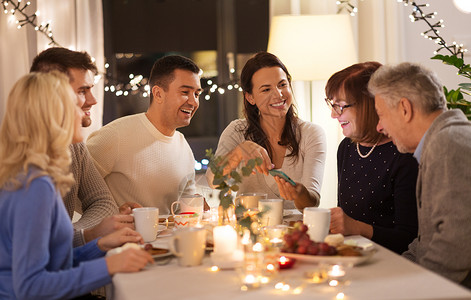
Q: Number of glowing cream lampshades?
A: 1